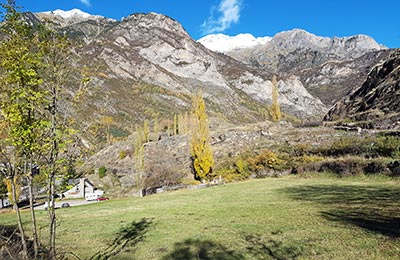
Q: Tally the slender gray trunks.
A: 3